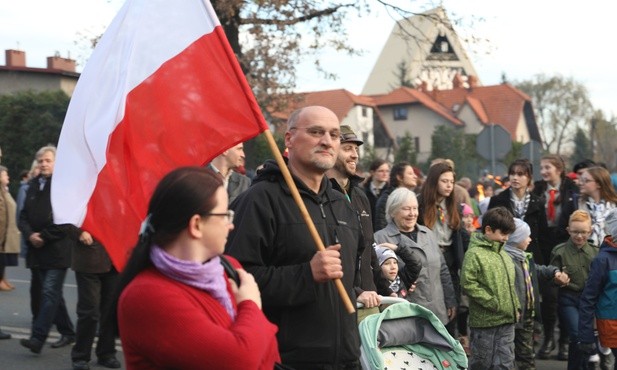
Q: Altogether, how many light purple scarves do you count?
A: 1